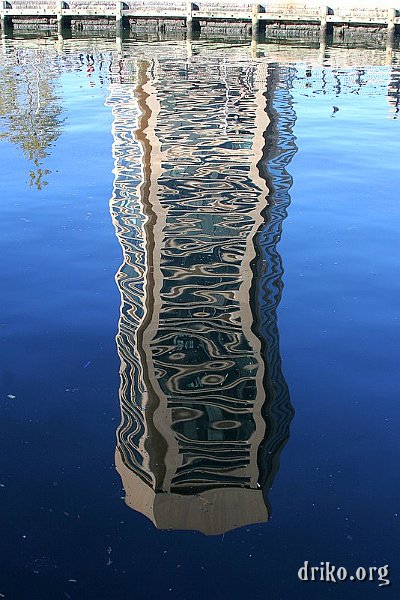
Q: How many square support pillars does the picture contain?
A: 7